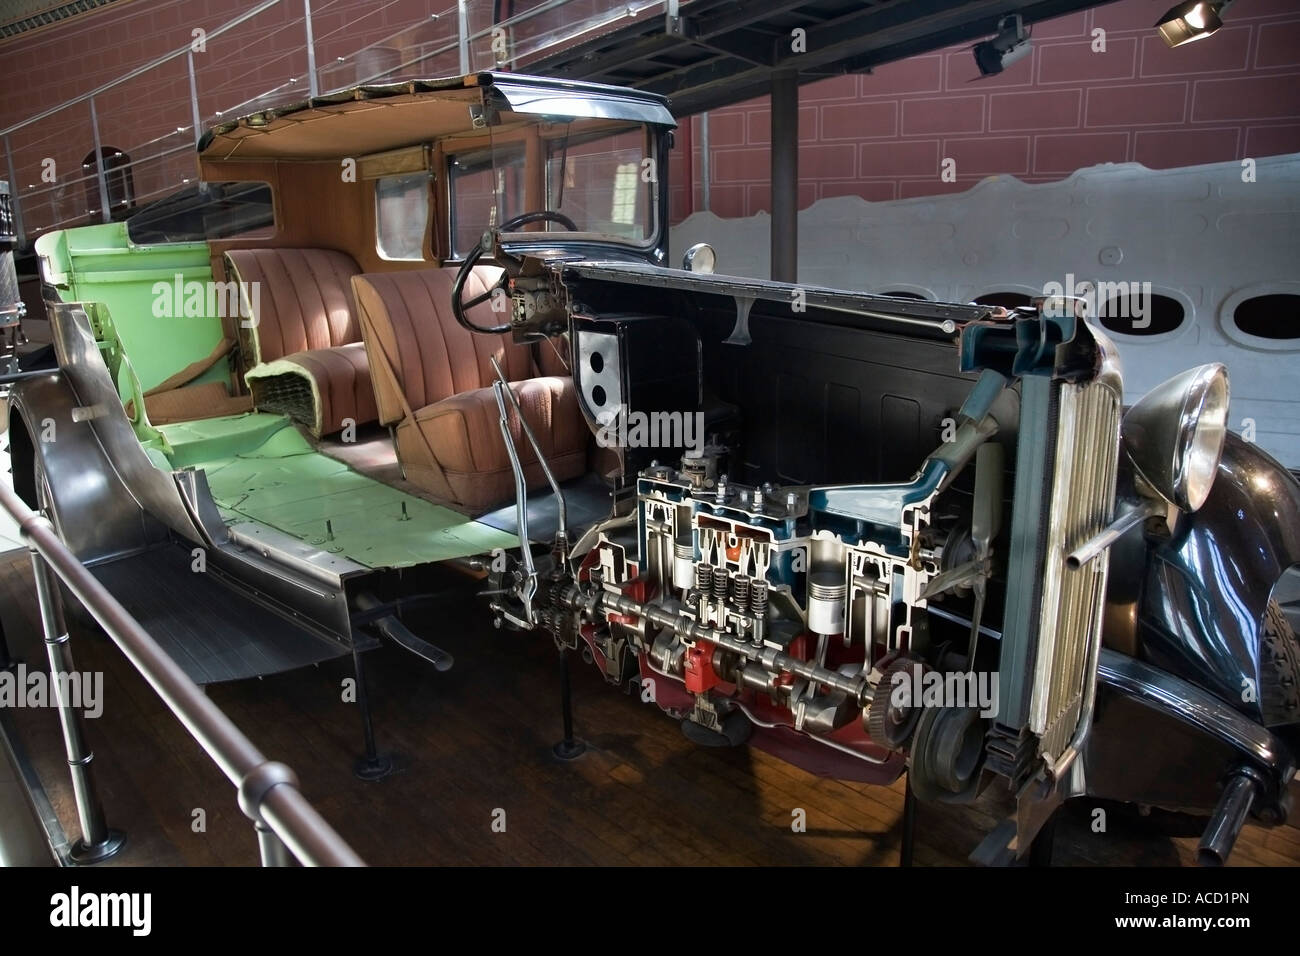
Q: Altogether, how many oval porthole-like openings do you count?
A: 4